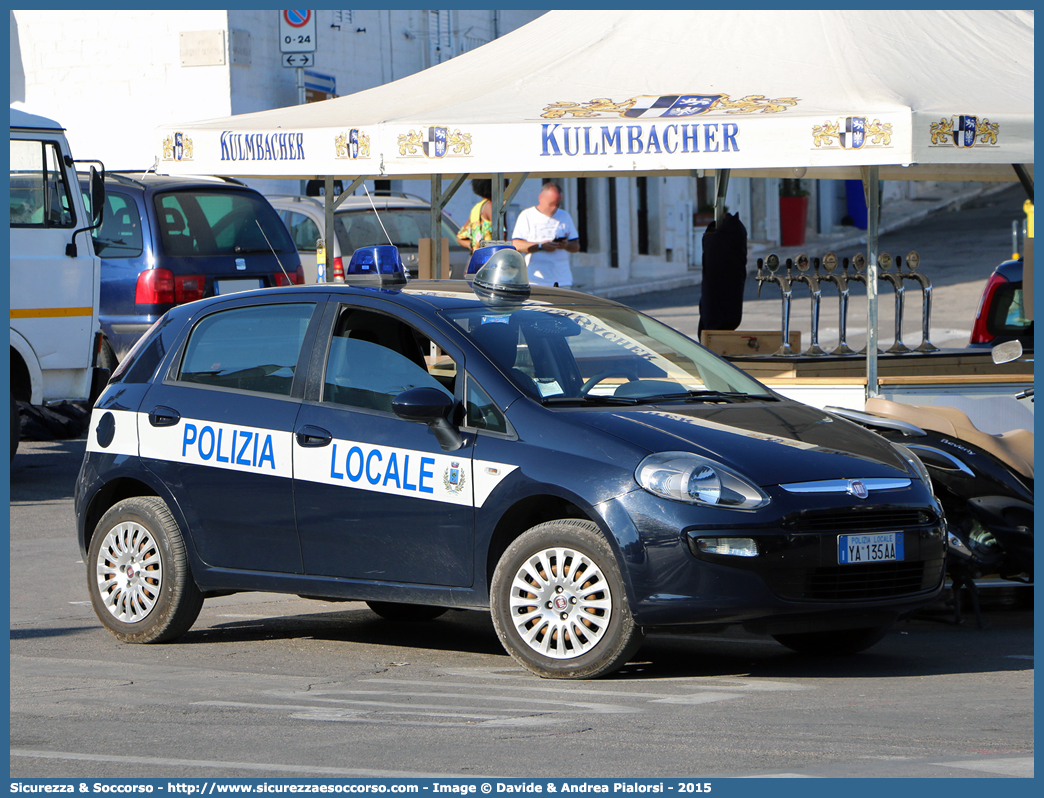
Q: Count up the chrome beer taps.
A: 6